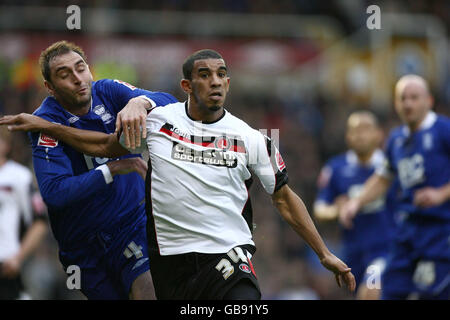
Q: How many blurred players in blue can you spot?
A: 2